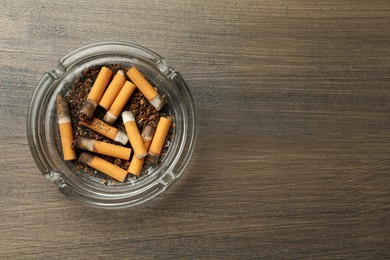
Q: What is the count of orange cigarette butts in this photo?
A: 11